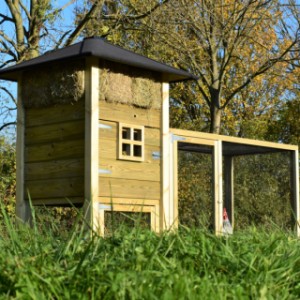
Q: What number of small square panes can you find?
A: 4